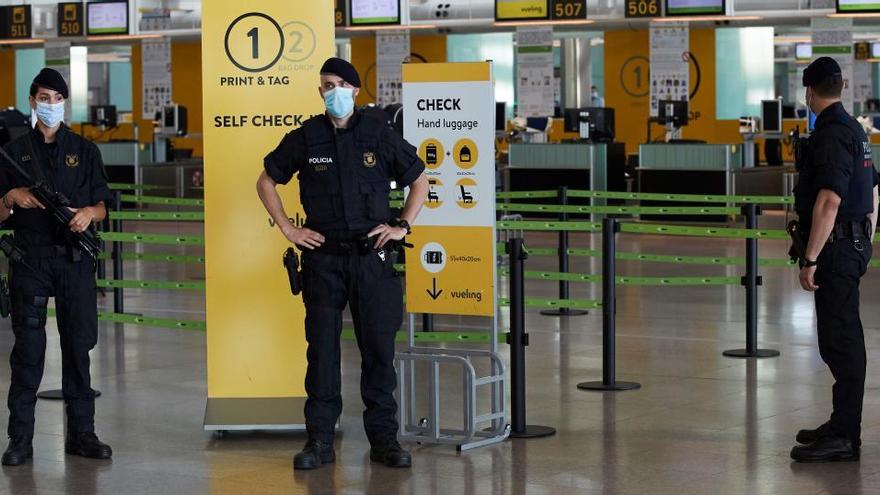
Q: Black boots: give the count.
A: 6